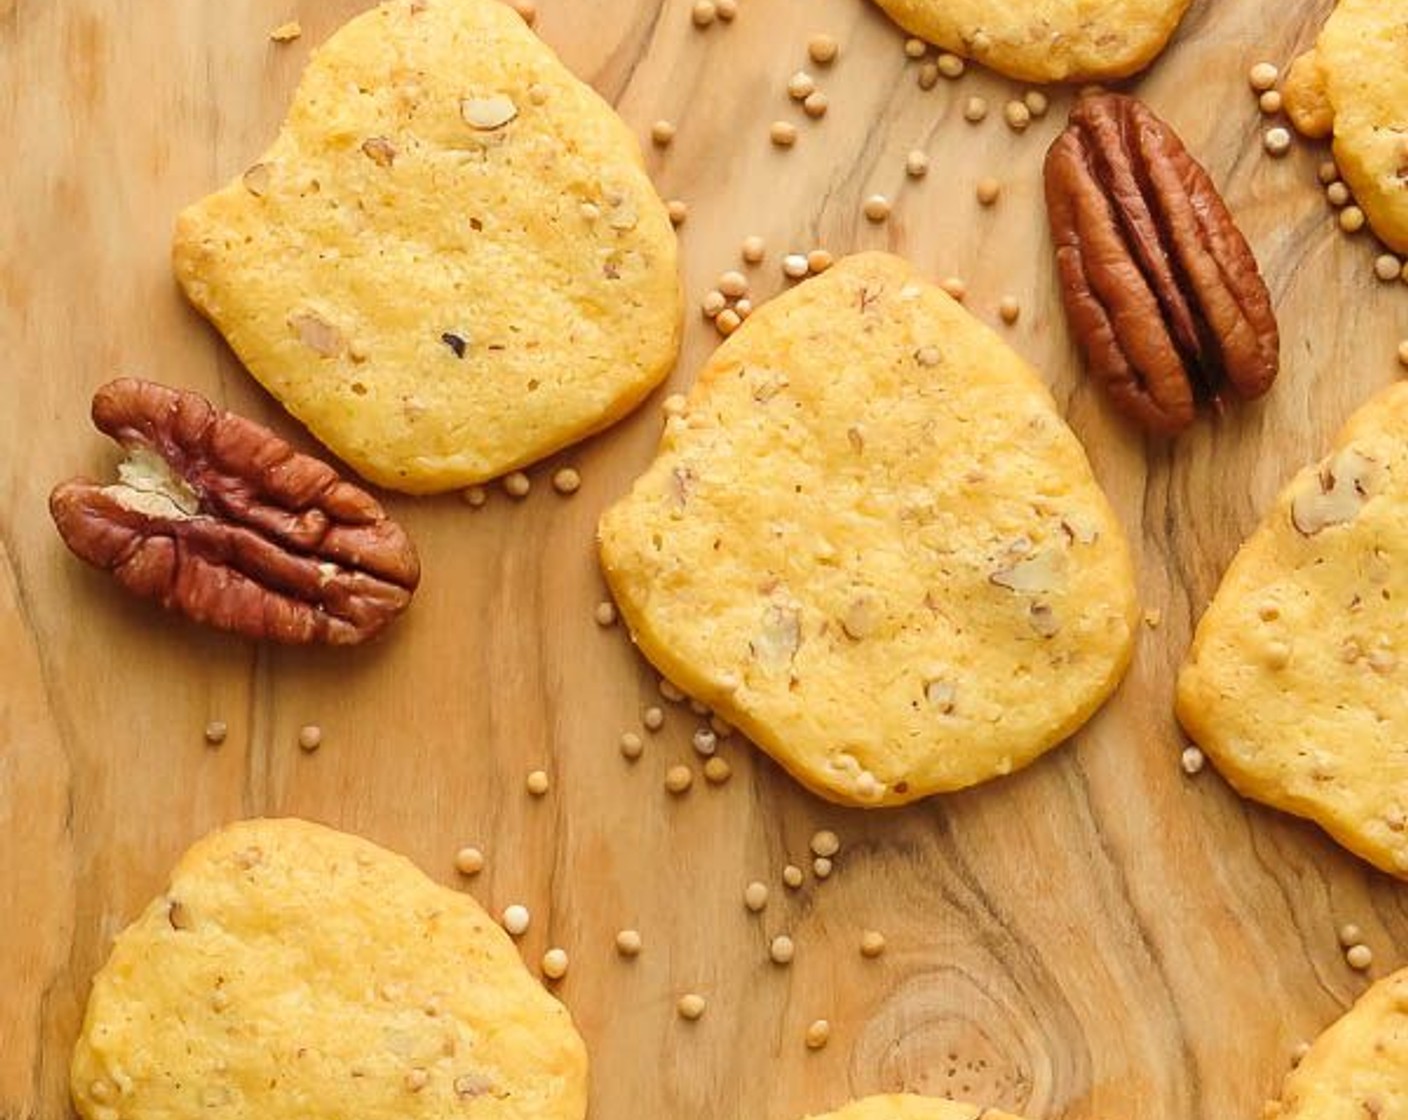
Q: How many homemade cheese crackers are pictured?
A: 8